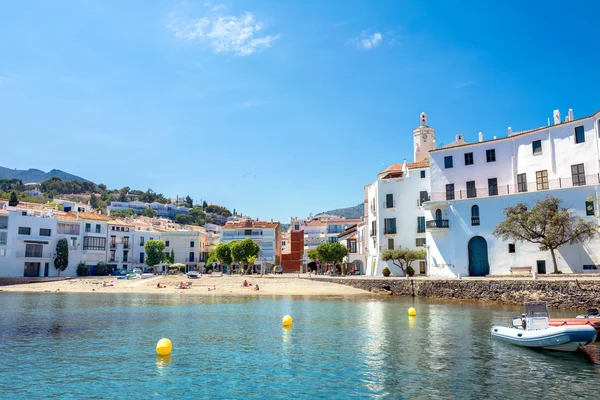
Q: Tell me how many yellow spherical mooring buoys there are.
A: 3